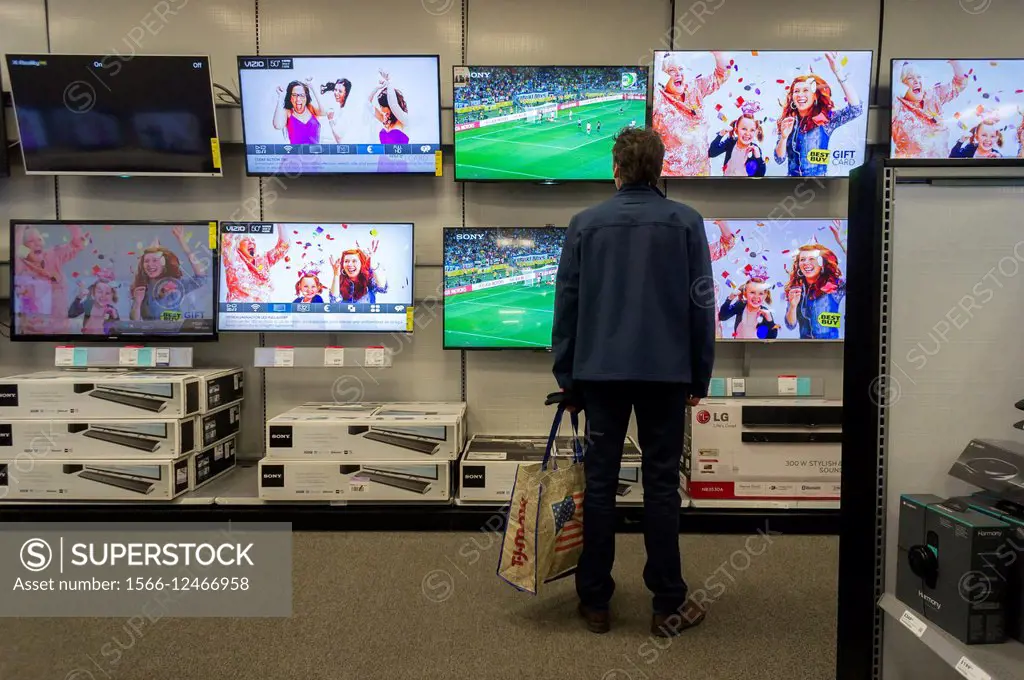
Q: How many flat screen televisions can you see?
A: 9